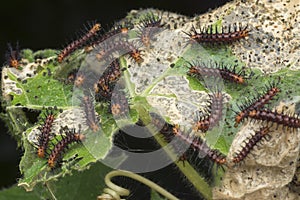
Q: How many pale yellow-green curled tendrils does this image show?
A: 1